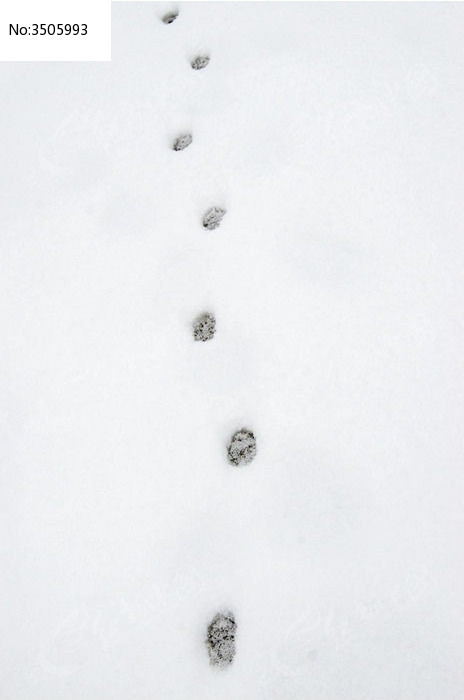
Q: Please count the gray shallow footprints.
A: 7